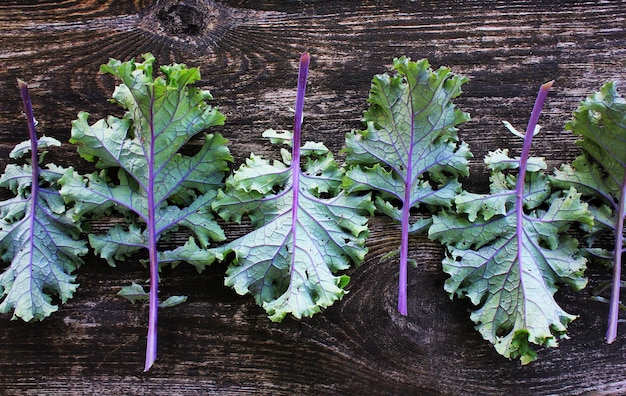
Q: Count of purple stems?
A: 6